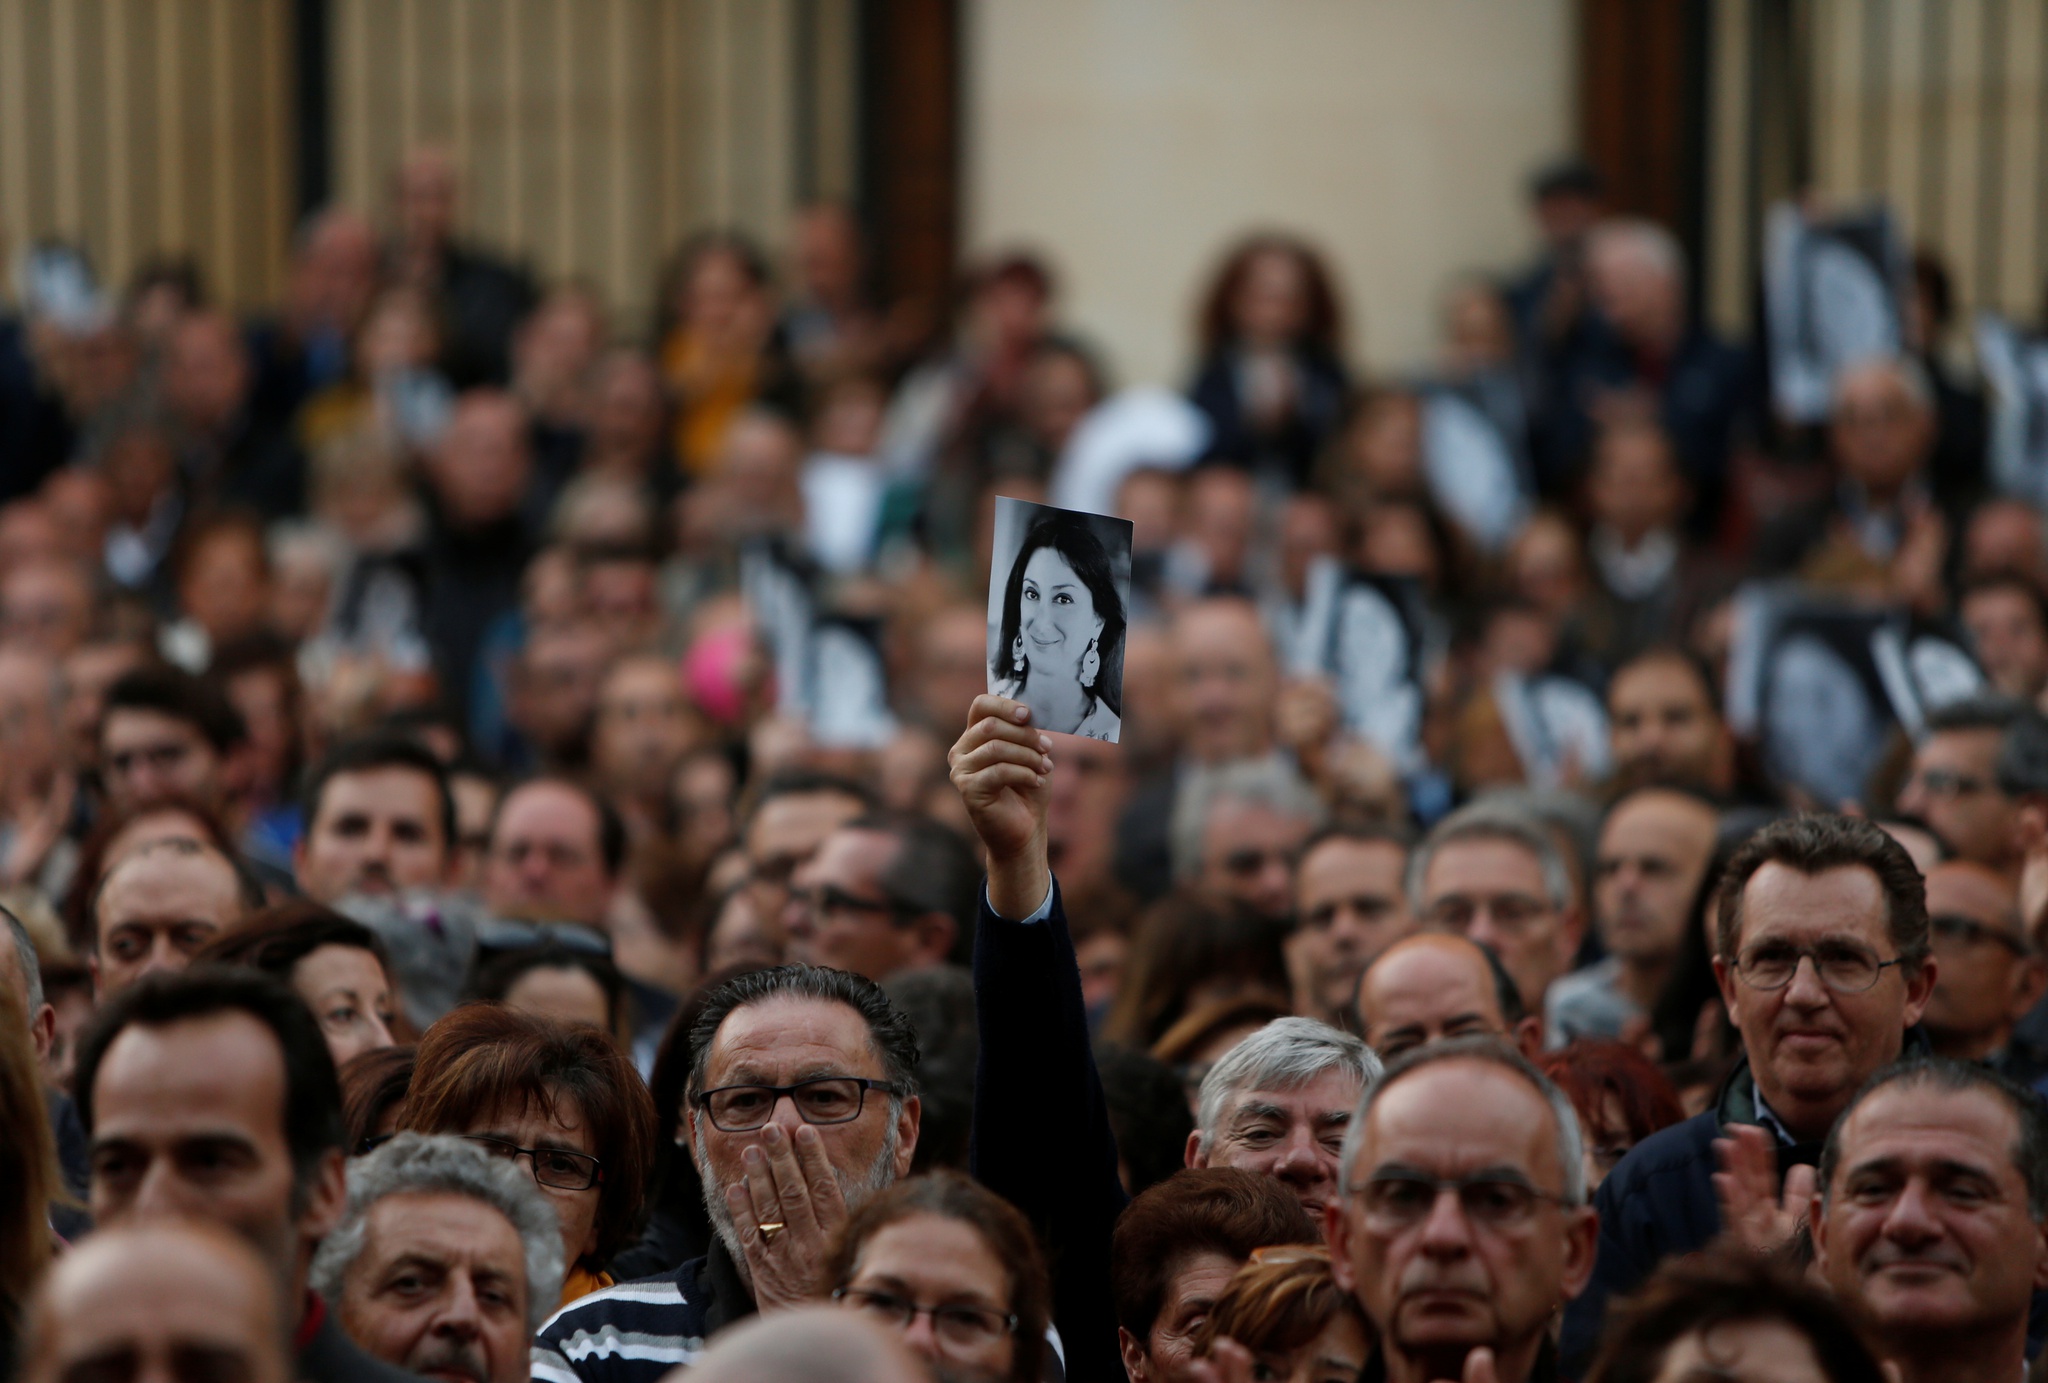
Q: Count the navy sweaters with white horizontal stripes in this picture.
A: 1